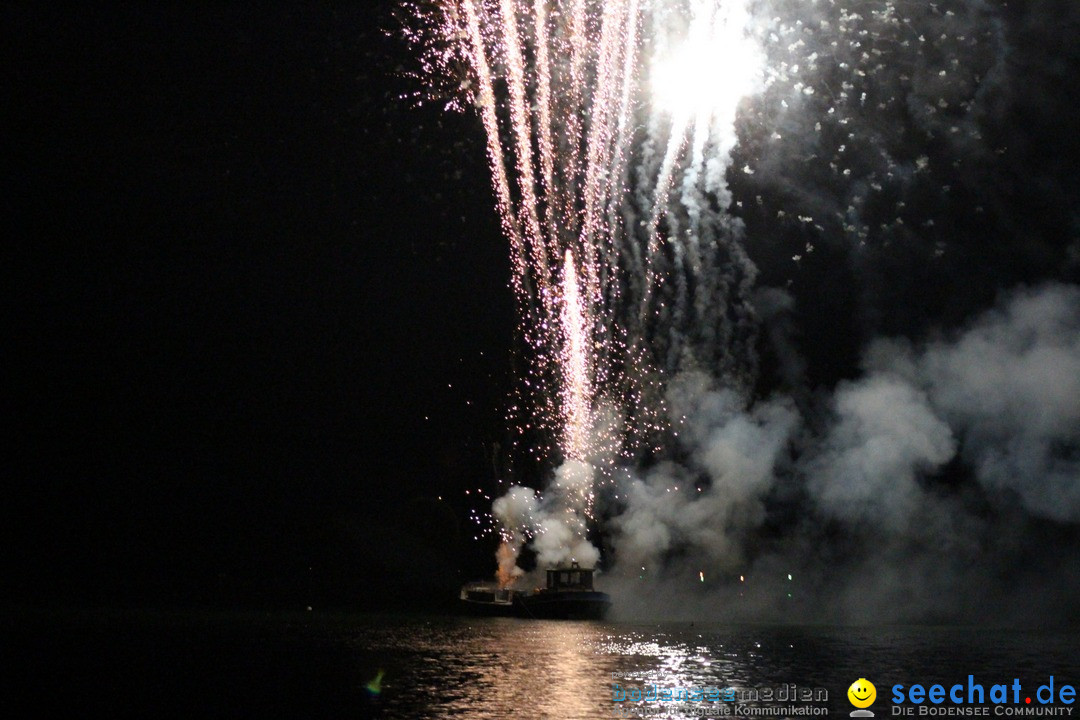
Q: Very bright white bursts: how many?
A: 1